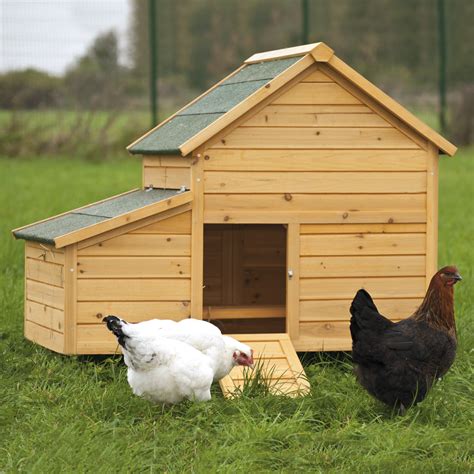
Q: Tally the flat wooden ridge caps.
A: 1